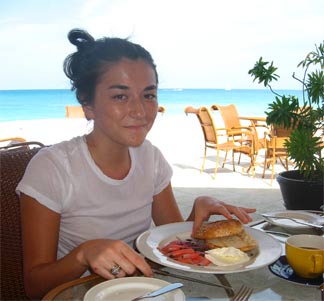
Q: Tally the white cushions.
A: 0